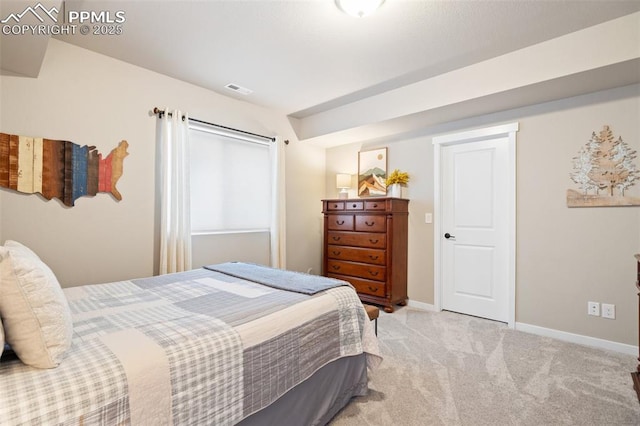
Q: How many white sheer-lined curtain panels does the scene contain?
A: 2